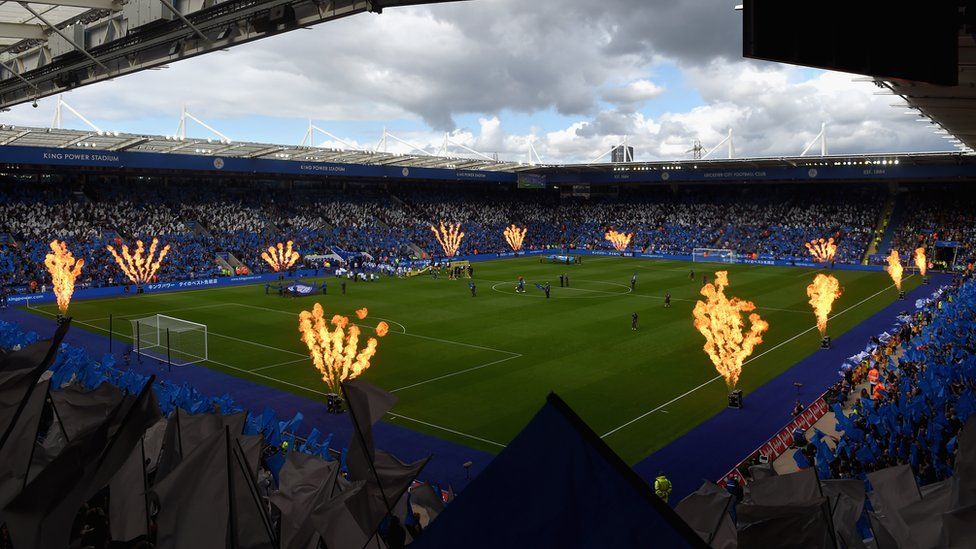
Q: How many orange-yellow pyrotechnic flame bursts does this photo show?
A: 12